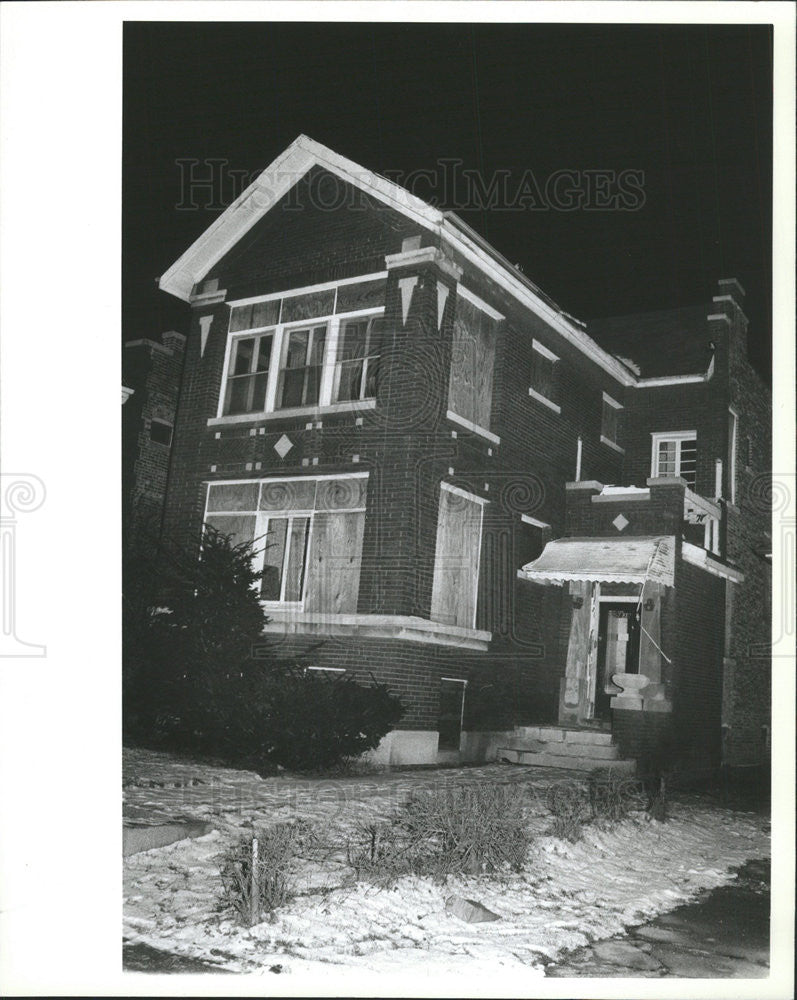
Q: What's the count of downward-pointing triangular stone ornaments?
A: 3